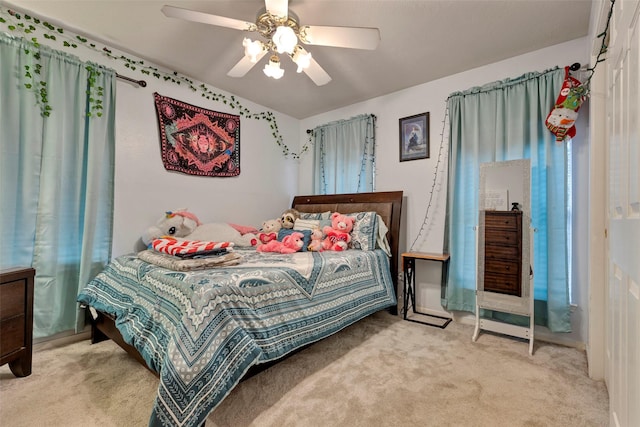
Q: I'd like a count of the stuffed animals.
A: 6